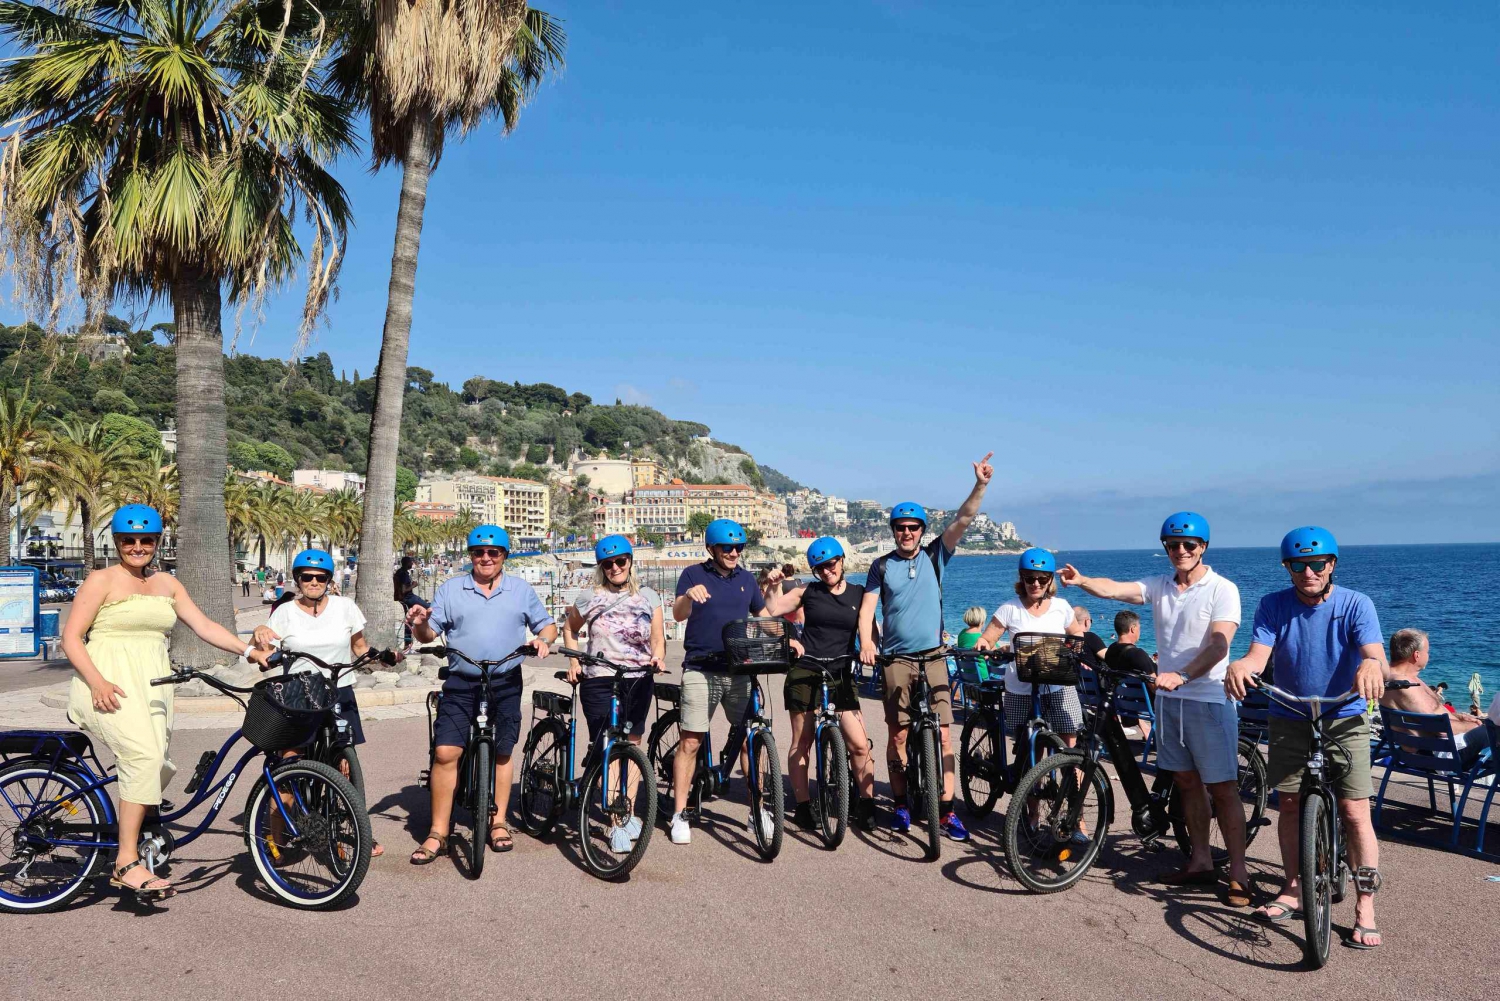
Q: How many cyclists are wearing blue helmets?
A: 10